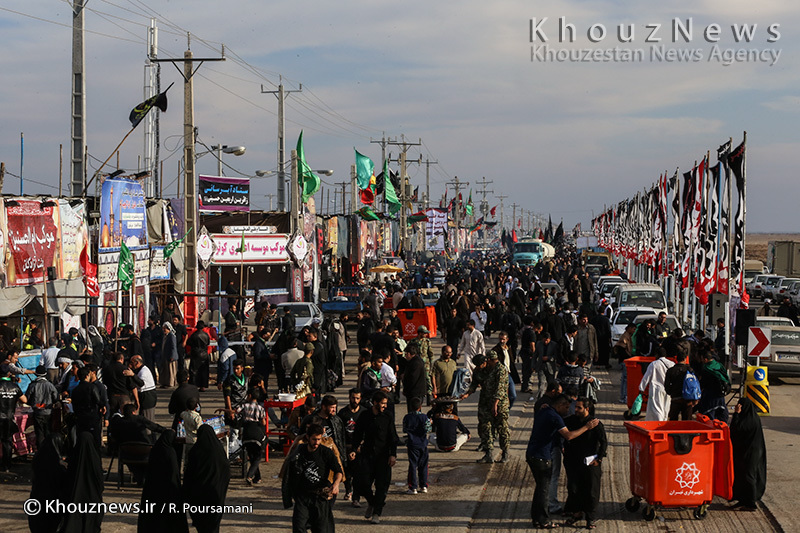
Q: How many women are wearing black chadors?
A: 5